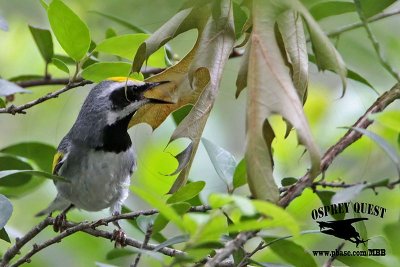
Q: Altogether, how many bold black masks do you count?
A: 1